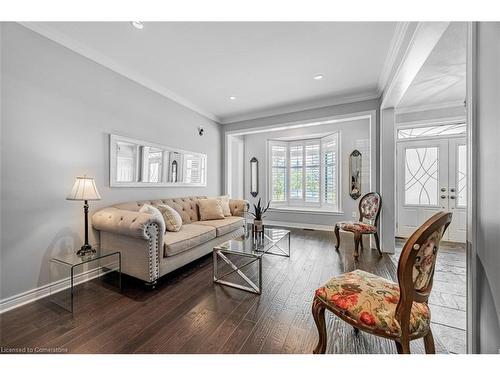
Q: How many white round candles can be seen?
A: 0